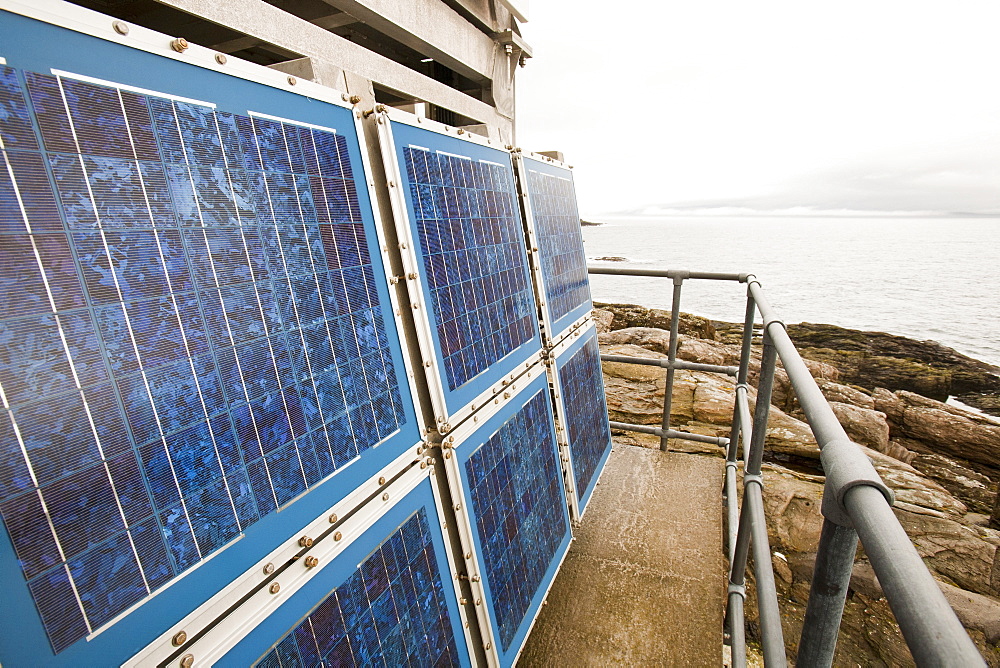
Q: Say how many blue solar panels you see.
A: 6